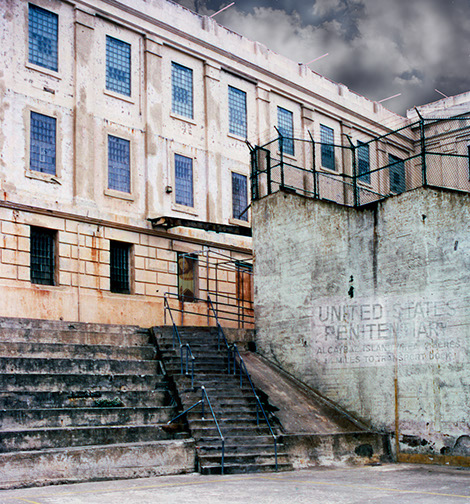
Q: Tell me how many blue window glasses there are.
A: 12